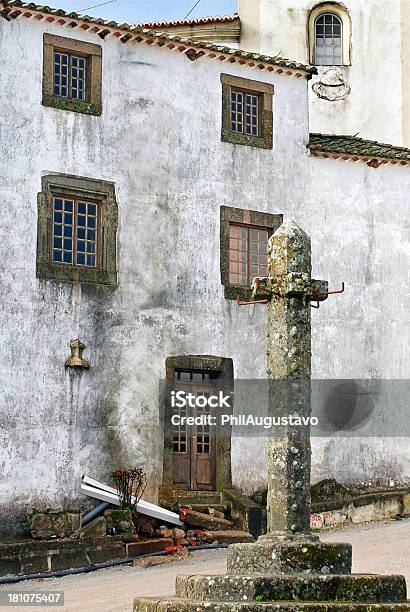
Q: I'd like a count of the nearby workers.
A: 0